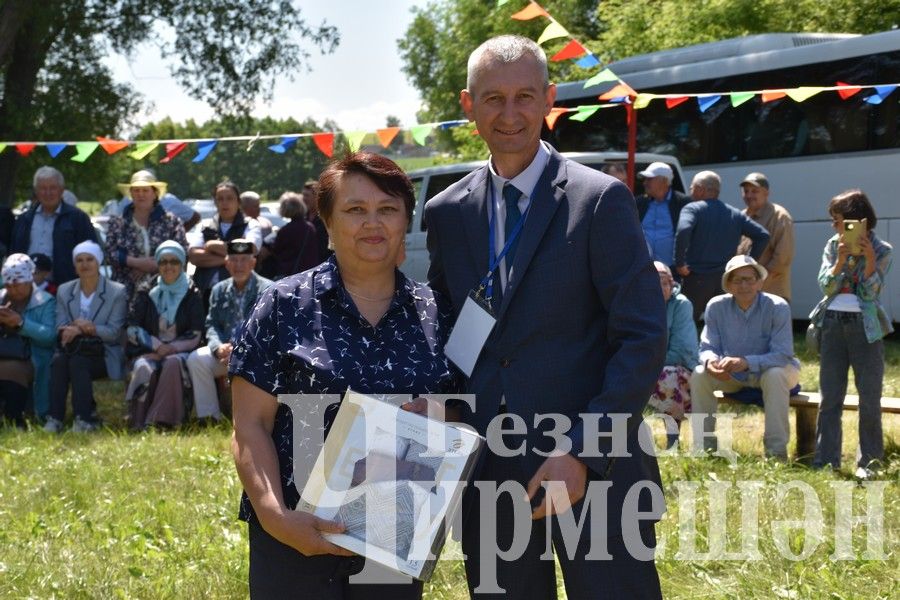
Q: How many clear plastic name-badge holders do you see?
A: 1